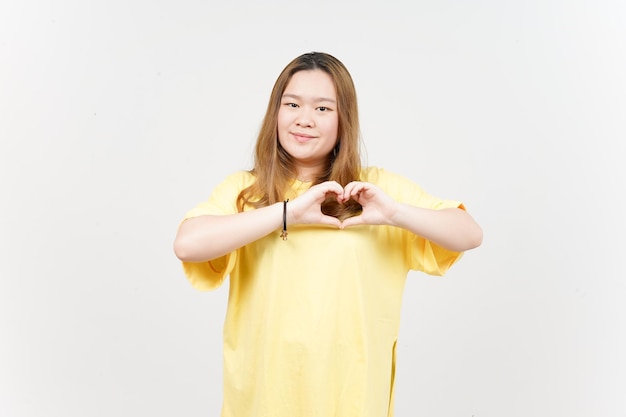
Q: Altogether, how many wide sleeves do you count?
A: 2